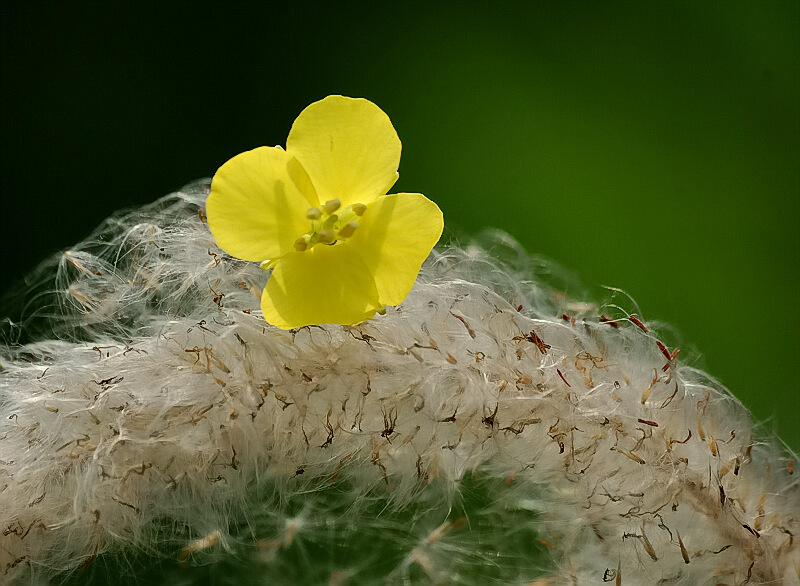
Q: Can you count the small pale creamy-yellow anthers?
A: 6